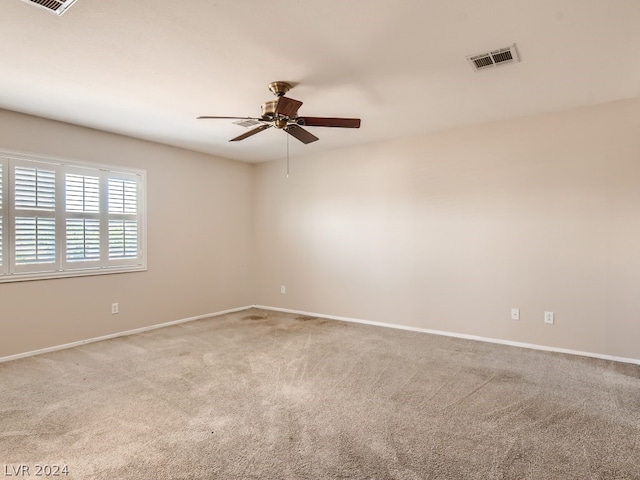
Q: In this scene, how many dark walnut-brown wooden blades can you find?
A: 5